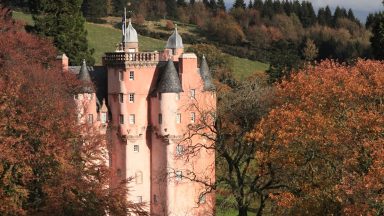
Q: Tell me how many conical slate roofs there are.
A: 3